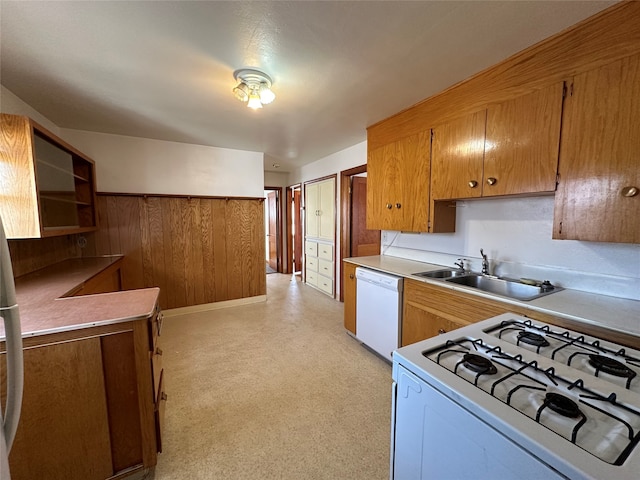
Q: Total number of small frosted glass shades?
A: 3